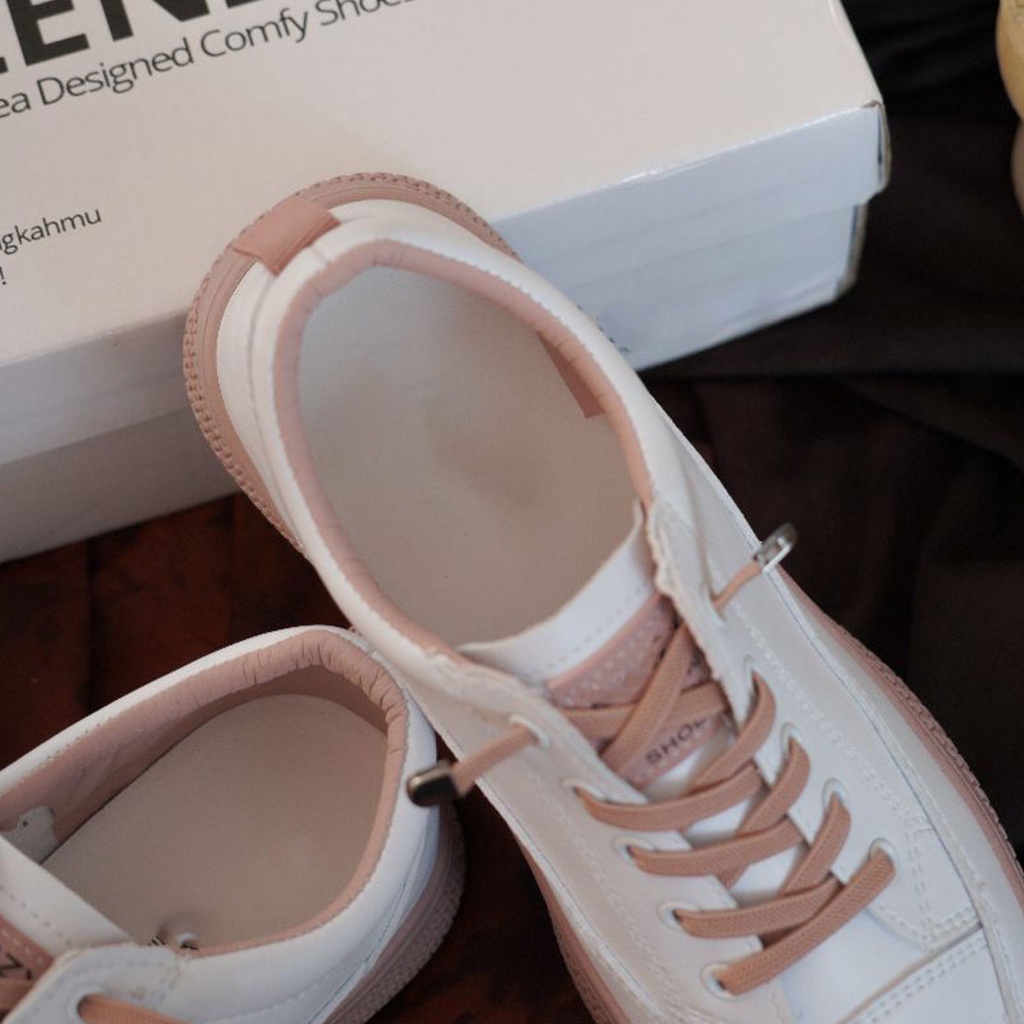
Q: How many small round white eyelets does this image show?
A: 11